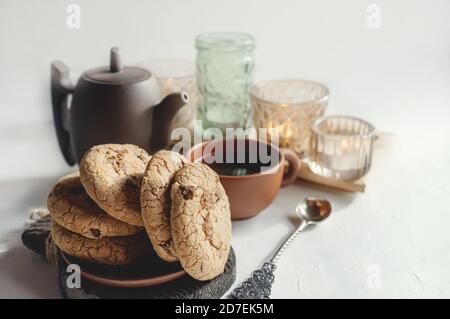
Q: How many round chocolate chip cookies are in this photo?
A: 5